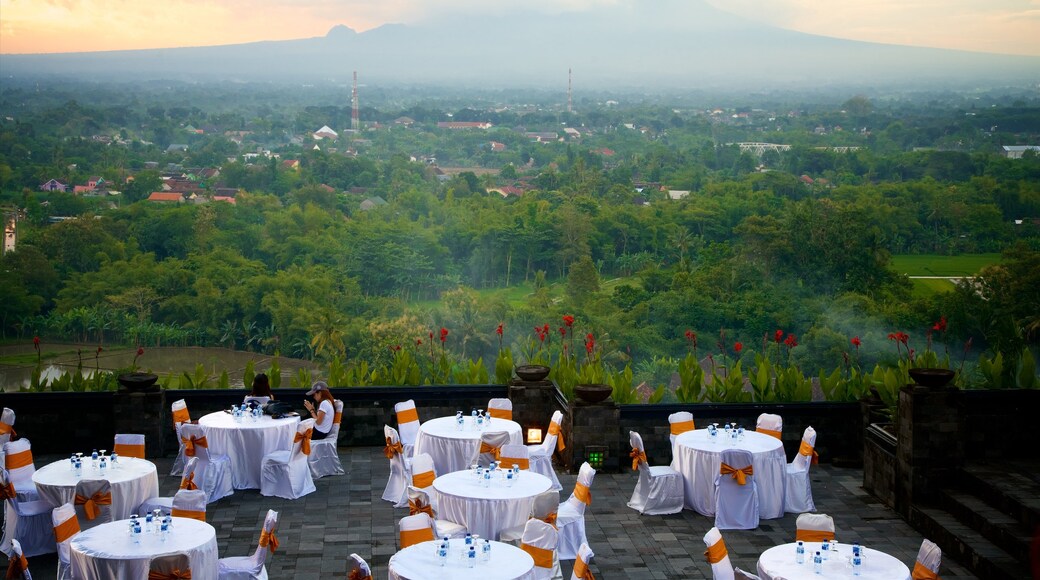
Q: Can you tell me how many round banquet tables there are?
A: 8